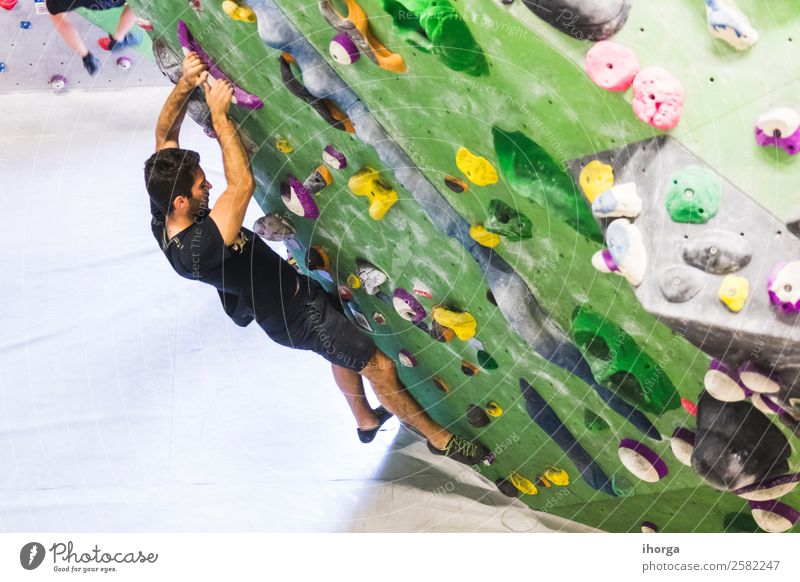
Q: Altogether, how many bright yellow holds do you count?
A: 12